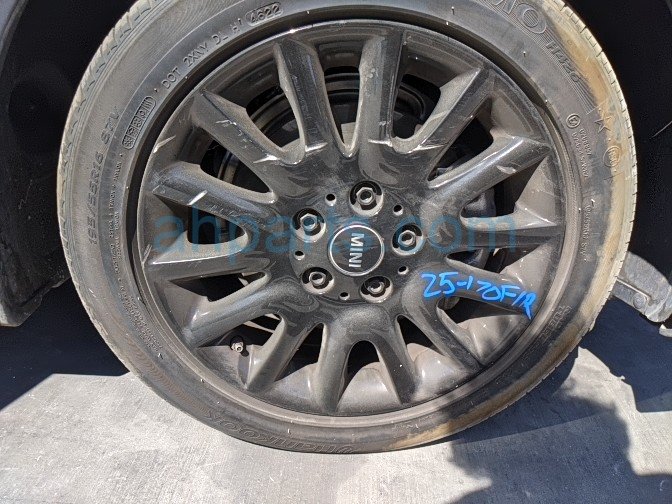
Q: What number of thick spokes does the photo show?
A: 14